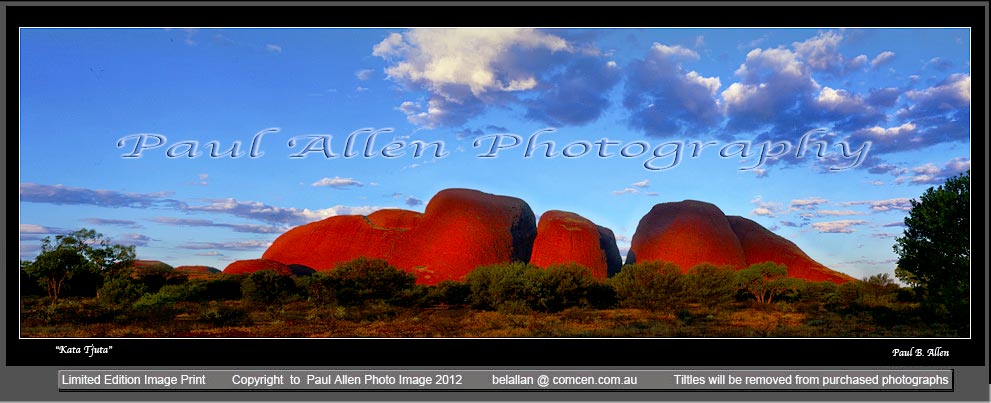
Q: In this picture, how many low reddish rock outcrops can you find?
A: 3